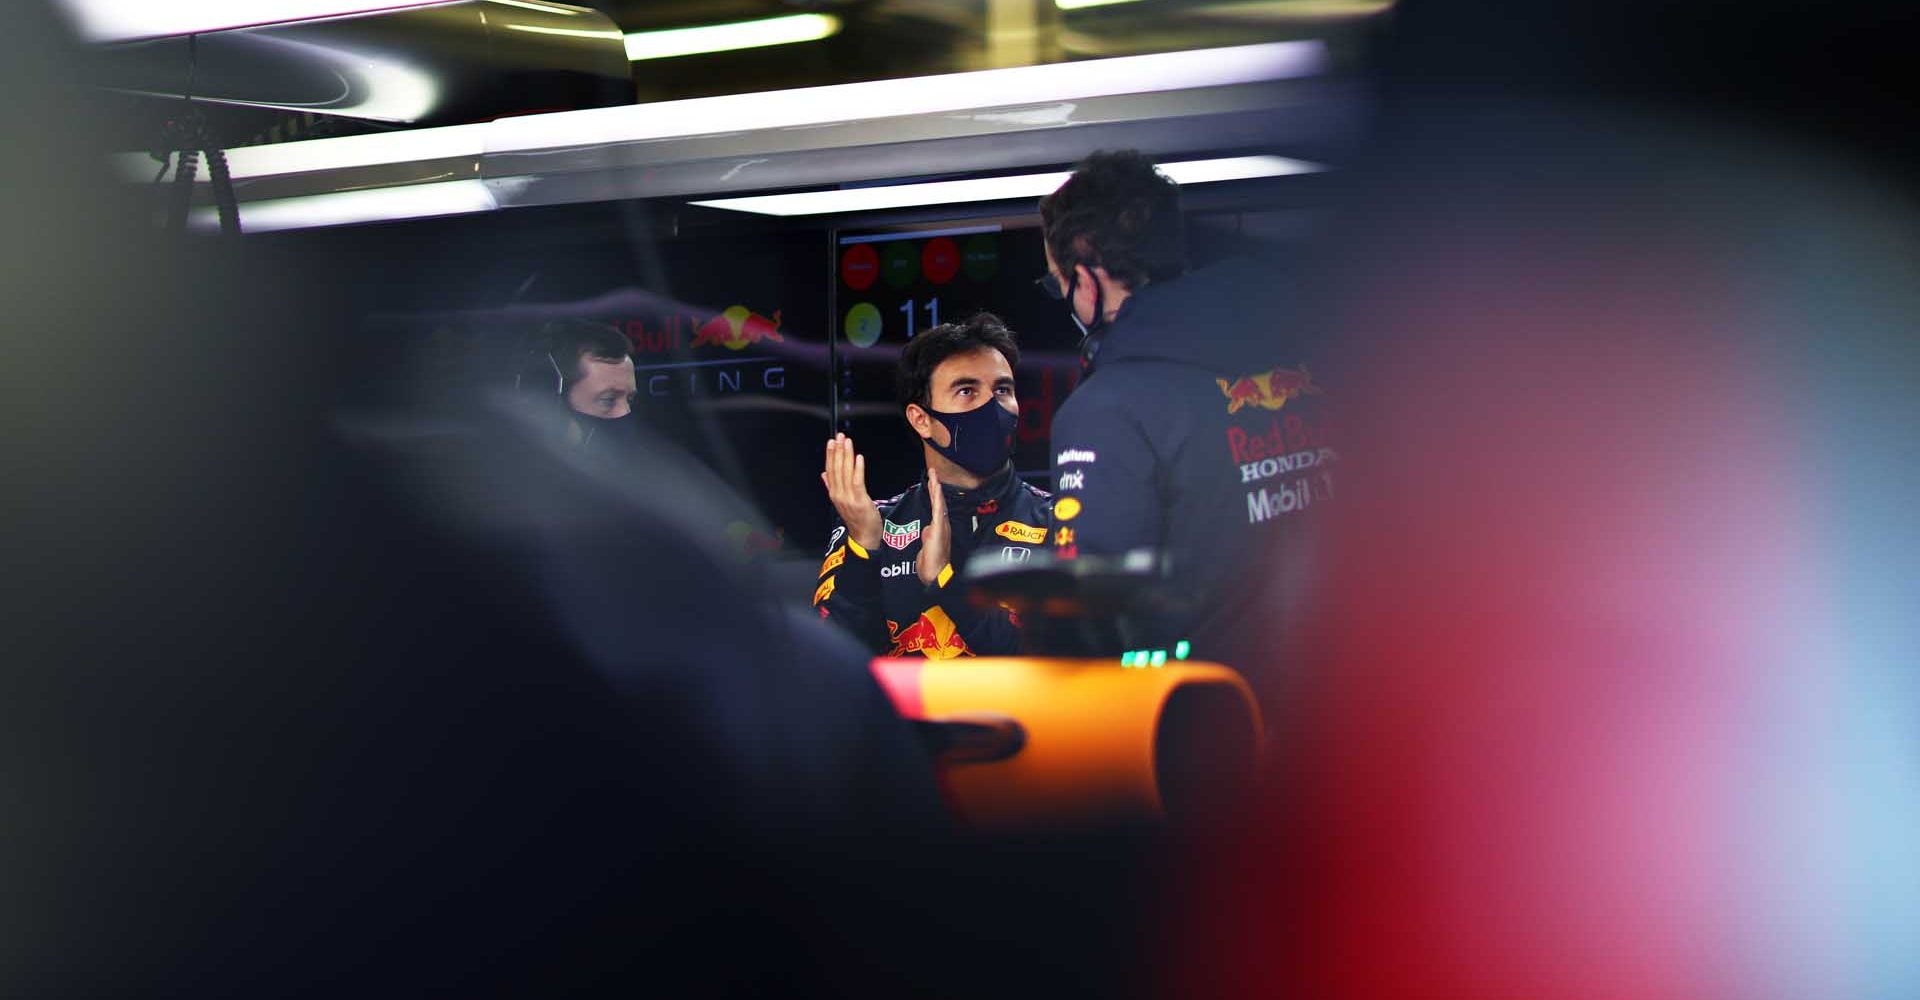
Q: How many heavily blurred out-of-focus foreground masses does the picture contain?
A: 2